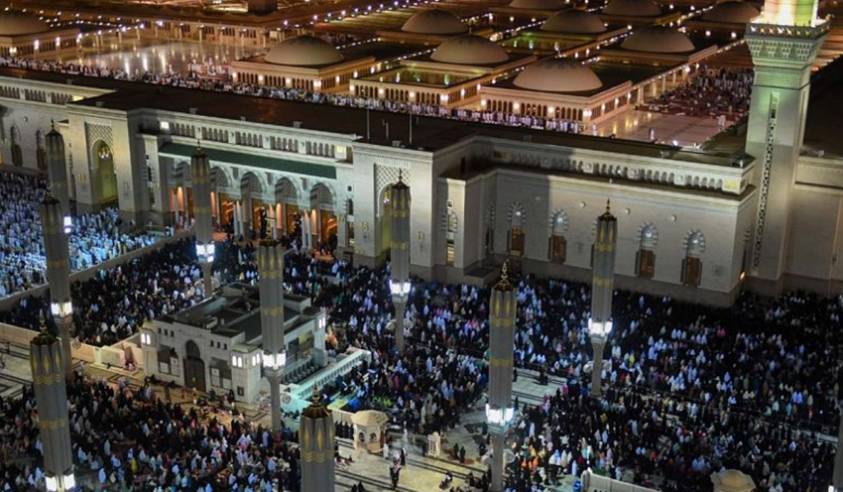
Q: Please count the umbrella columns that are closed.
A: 9